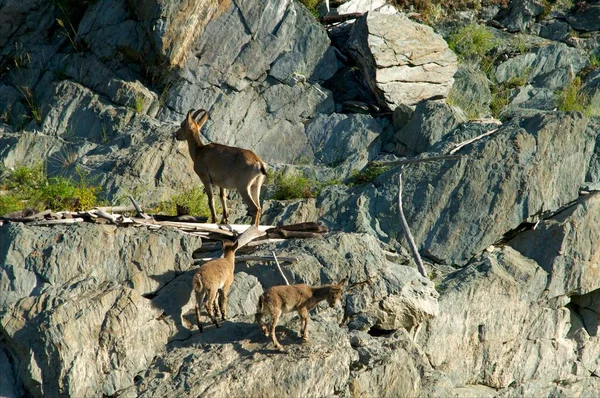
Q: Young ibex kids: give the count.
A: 2